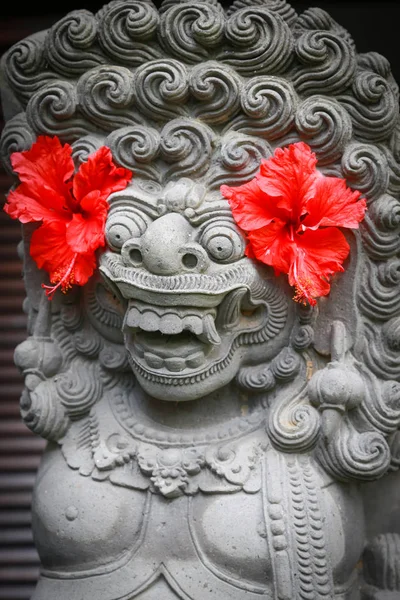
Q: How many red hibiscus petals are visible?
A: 10